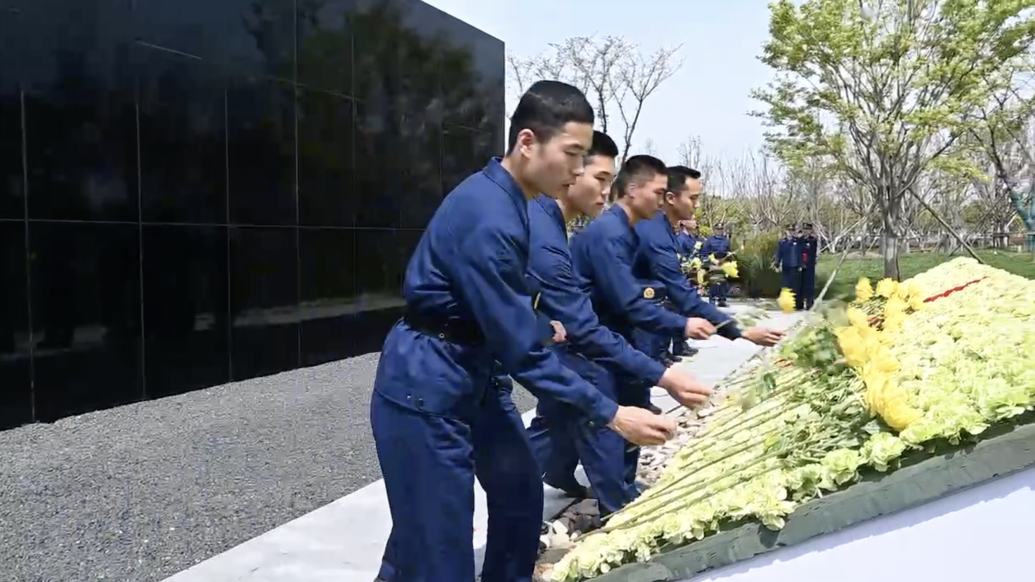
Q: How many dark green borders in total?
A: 1